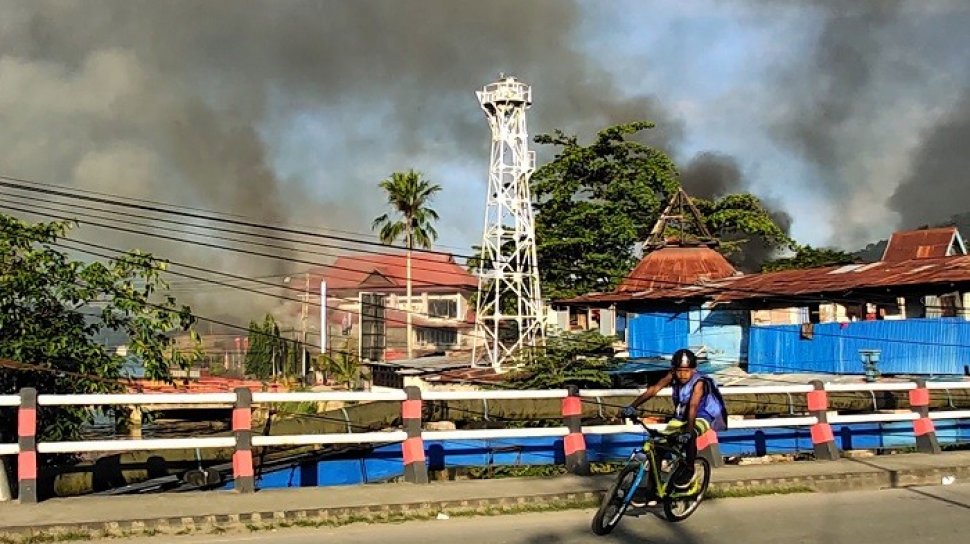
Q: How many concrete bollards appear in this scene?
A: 7